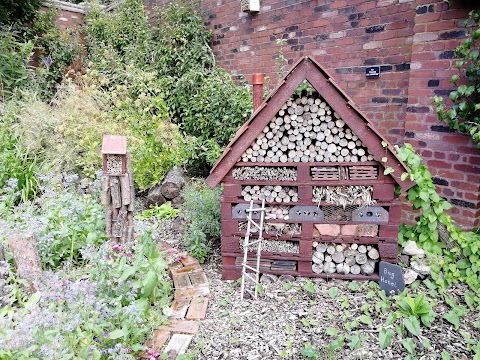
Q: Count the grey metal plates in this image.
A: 3